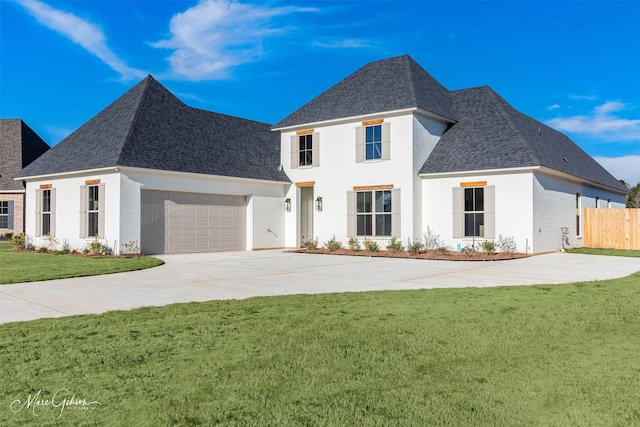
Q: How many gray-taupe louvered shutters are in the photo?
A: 12